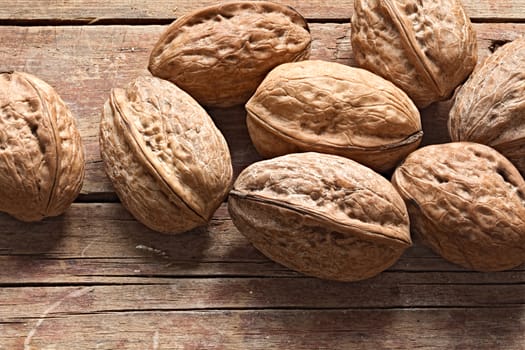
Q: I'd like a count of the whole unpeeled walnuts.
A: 8